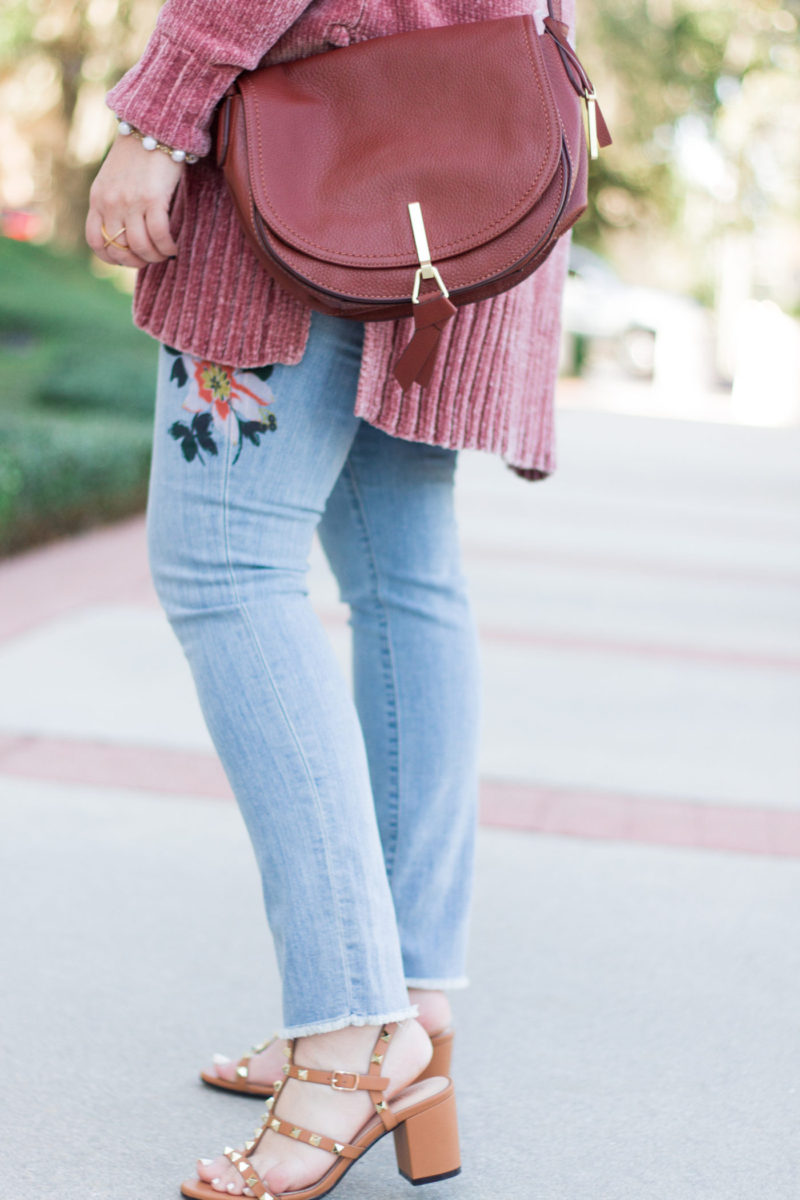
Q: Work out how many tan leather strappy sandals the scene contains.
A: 2